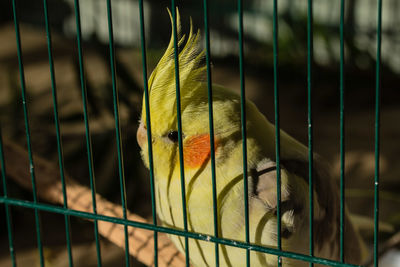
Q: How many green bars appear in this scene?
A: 14